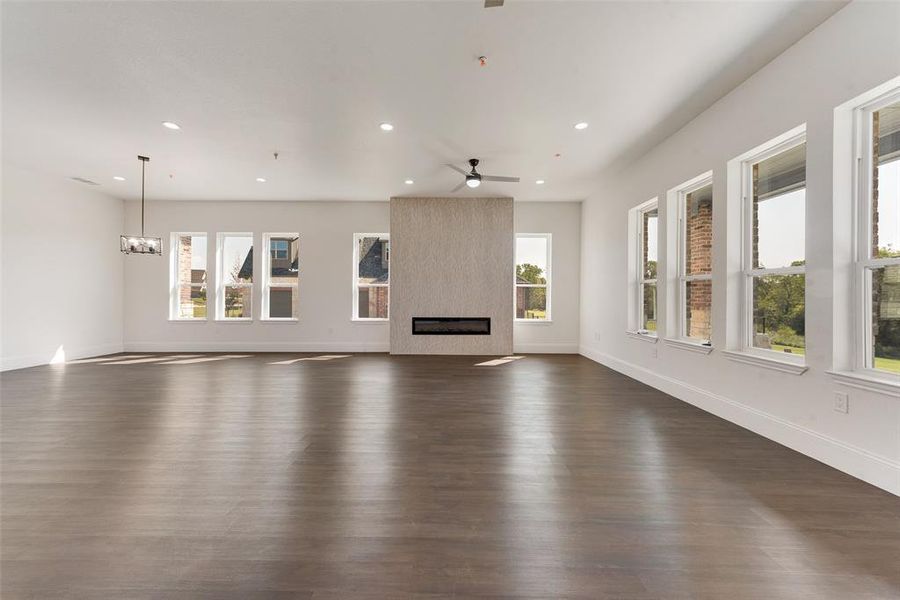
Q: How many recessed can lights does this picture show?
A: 7